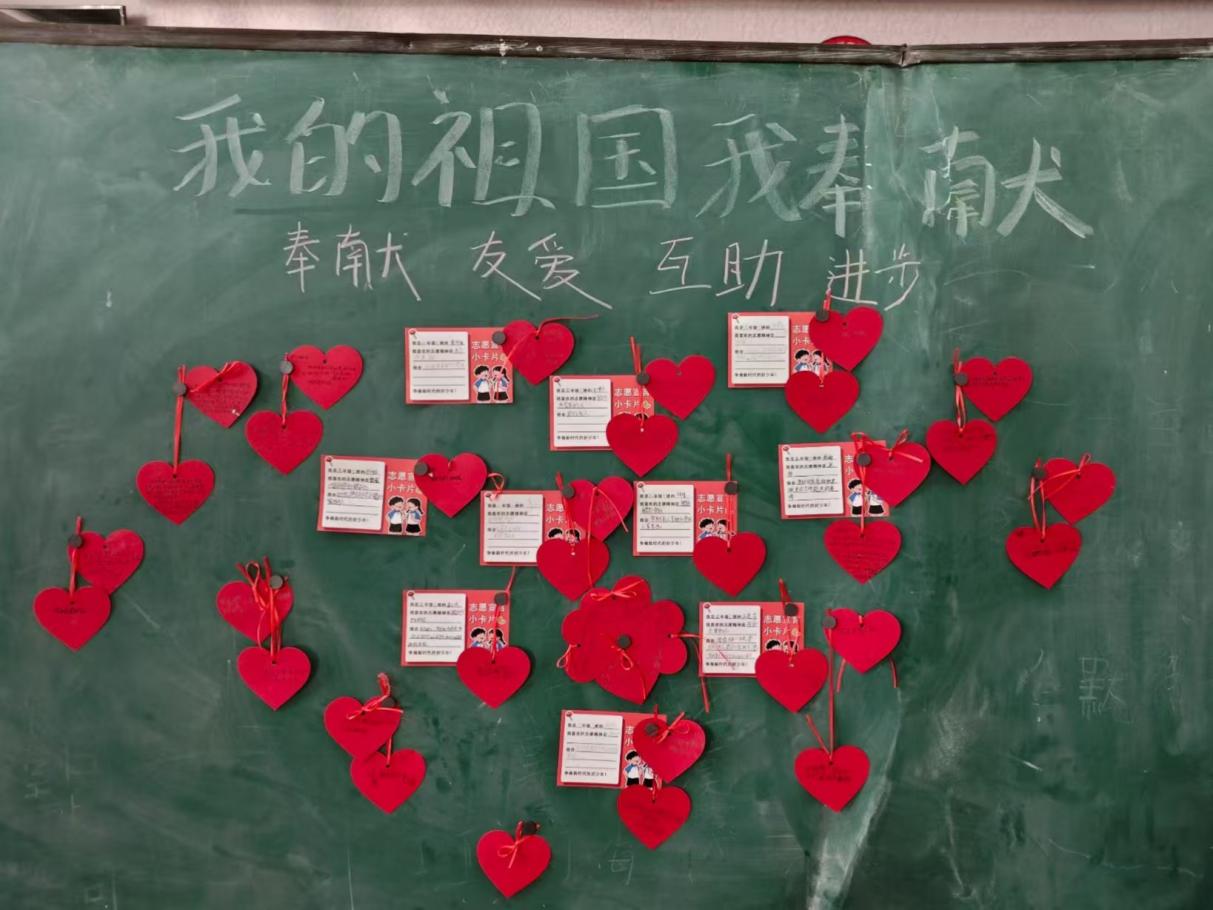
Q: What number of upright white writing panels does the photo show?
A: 10